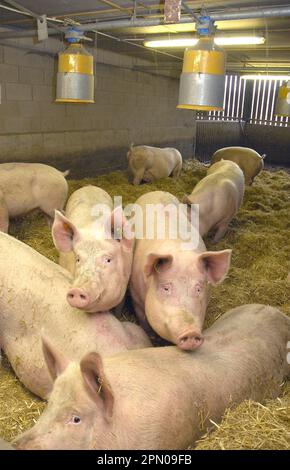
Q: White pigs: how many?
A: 8